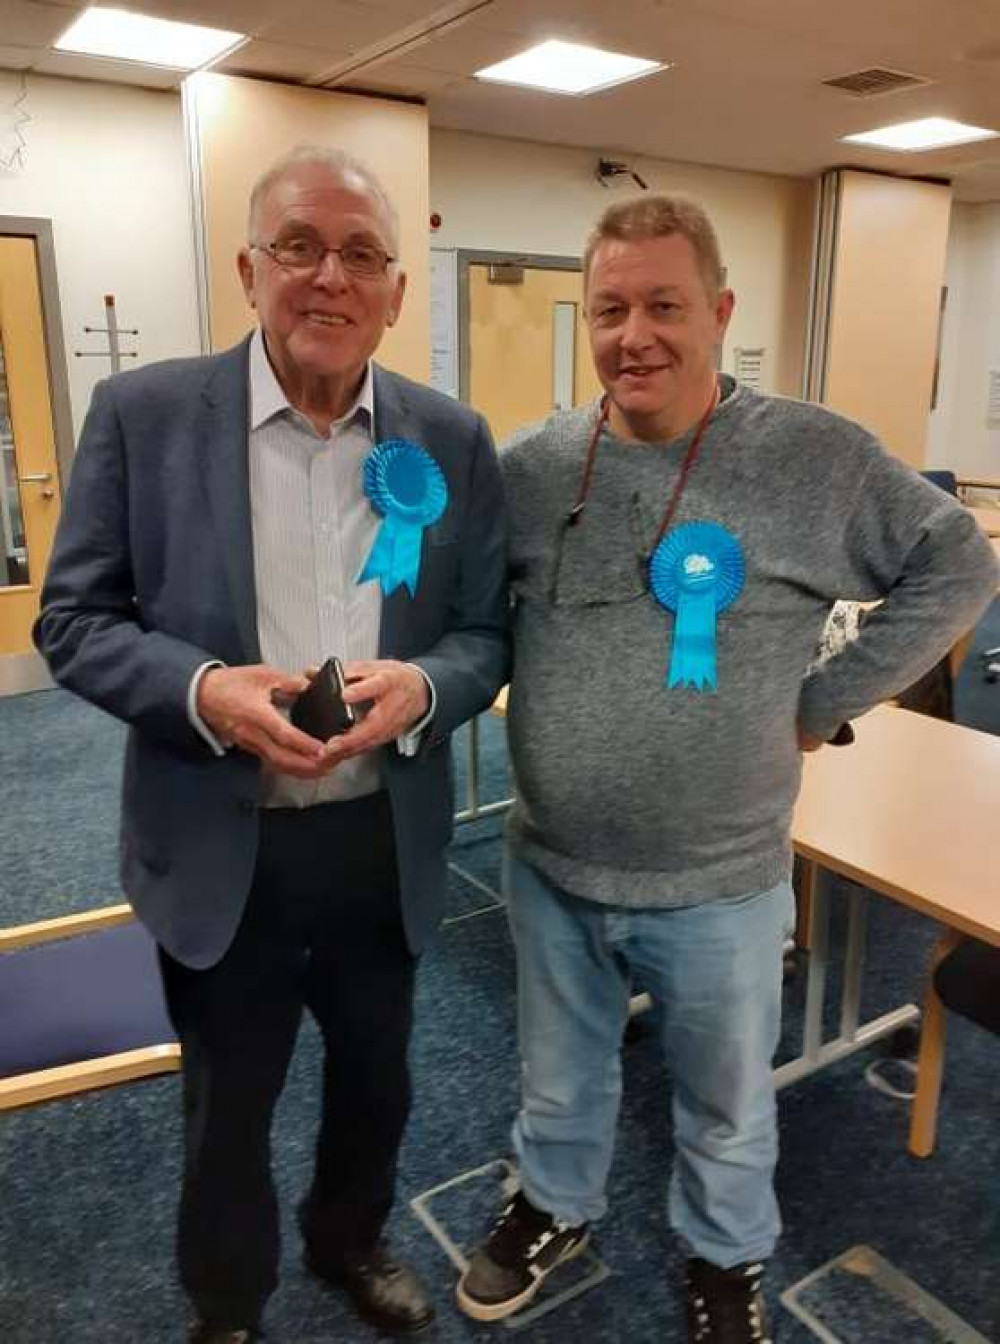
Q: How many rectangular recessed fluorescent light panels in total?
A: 3